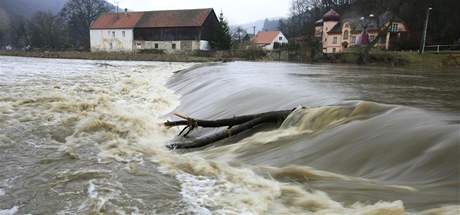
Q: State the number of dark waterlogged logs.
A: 2